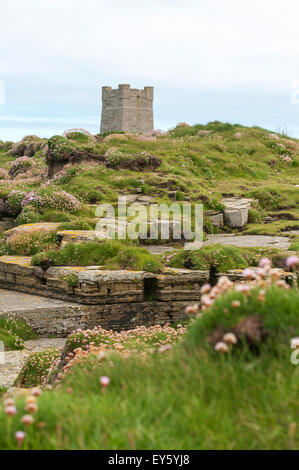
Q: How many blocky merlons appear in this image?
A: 3